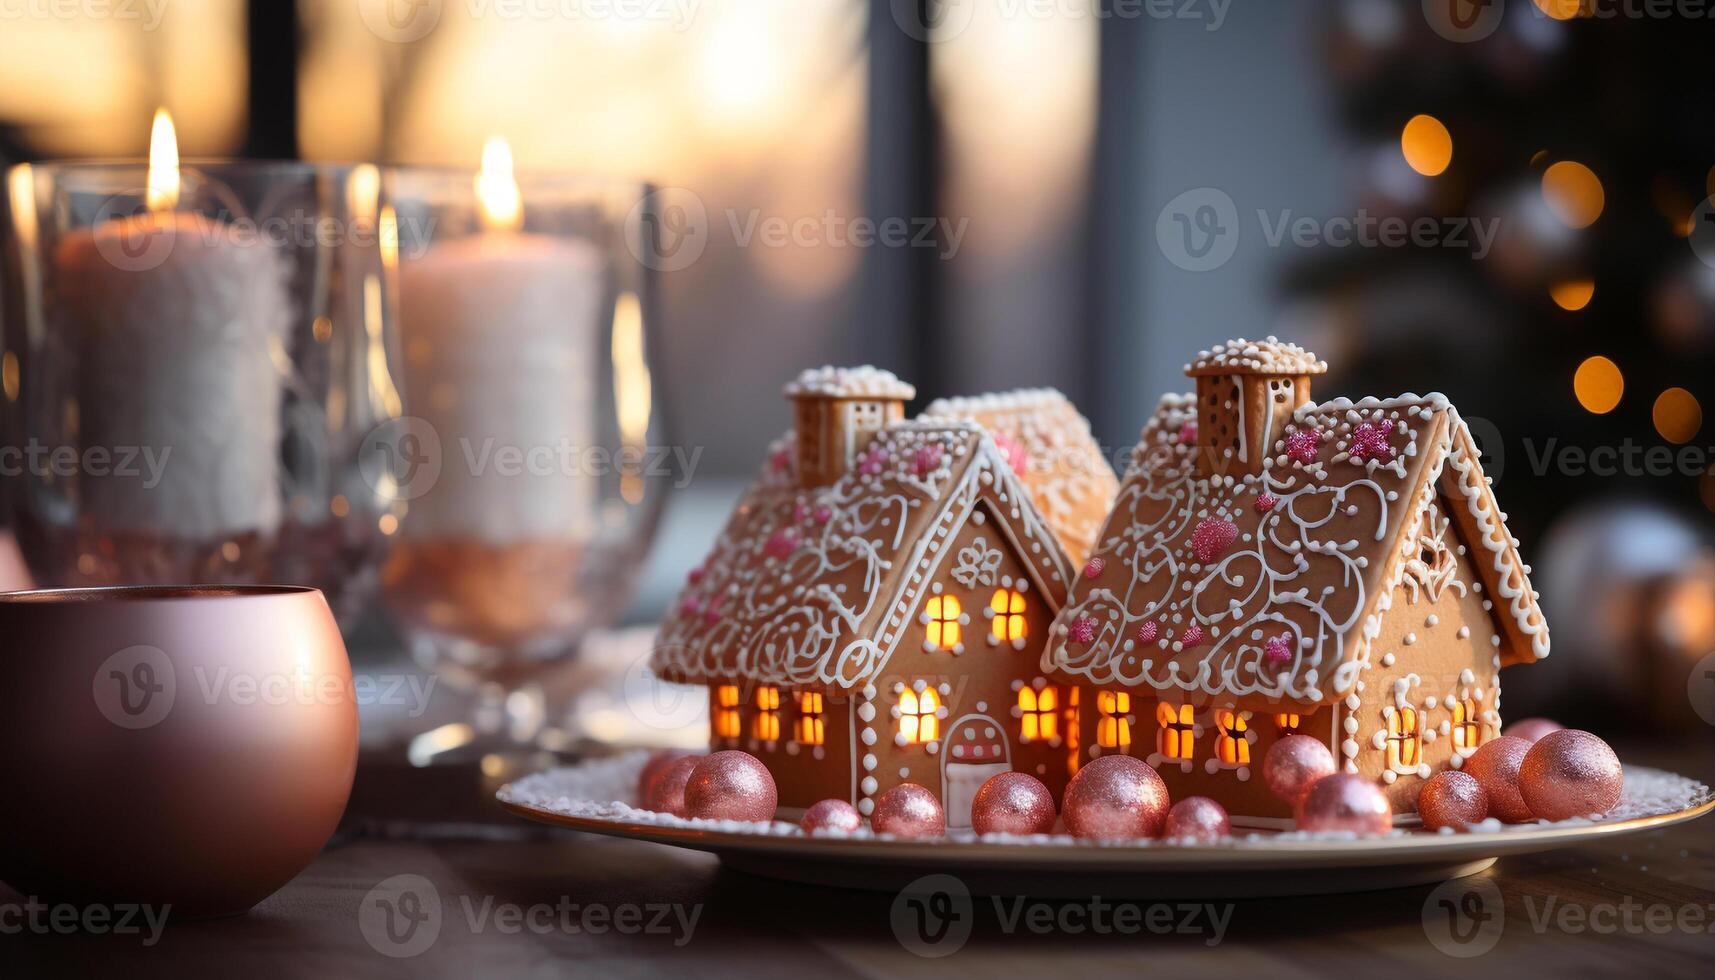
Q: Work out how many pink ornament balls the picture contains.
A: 14